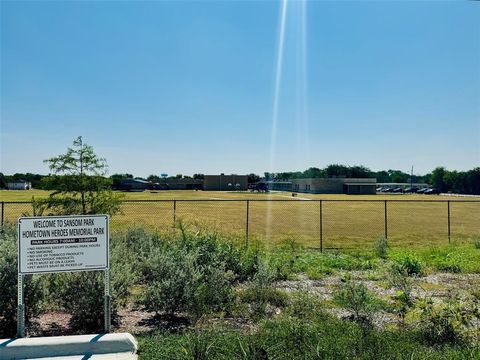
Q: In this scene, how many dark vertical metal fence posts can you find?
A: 6